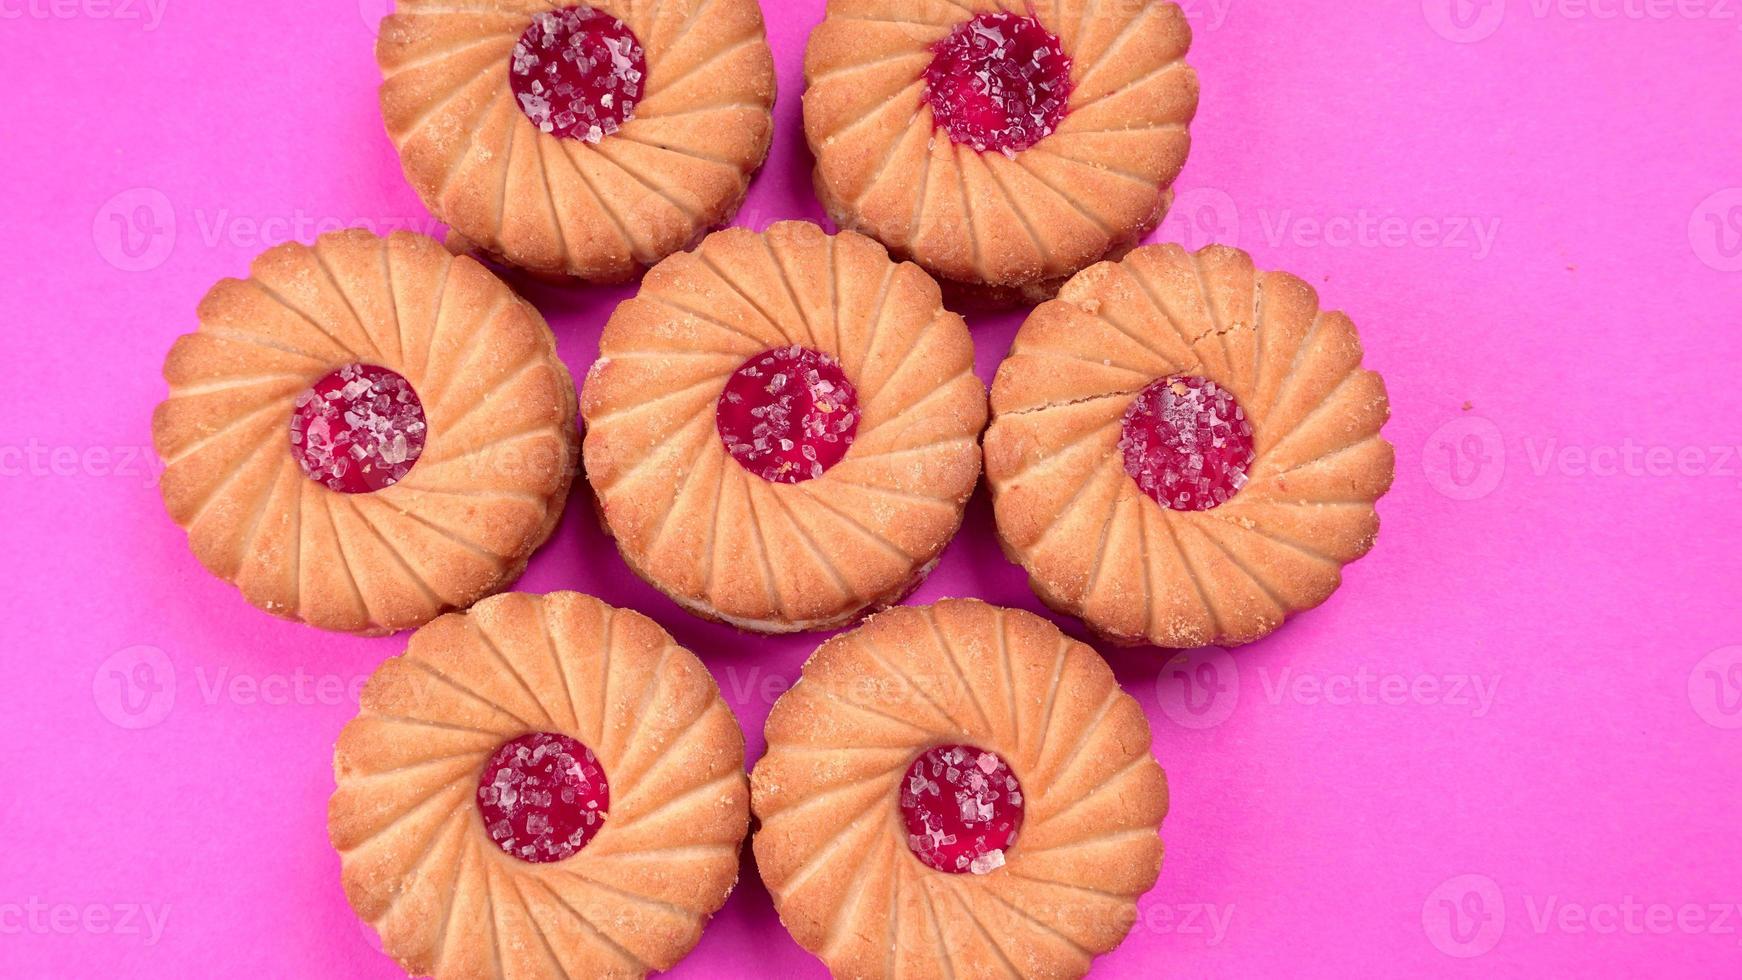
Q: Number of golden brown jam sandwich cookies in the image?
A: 7